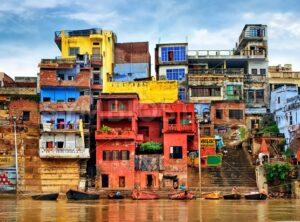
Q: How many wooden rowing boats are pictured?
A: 8